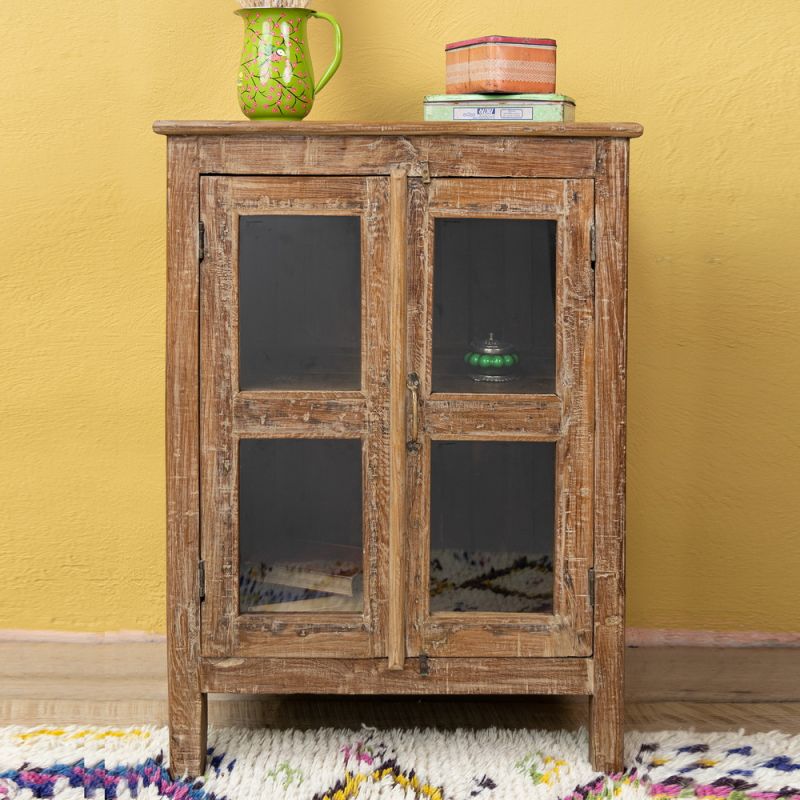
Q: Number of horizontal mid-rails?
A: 2